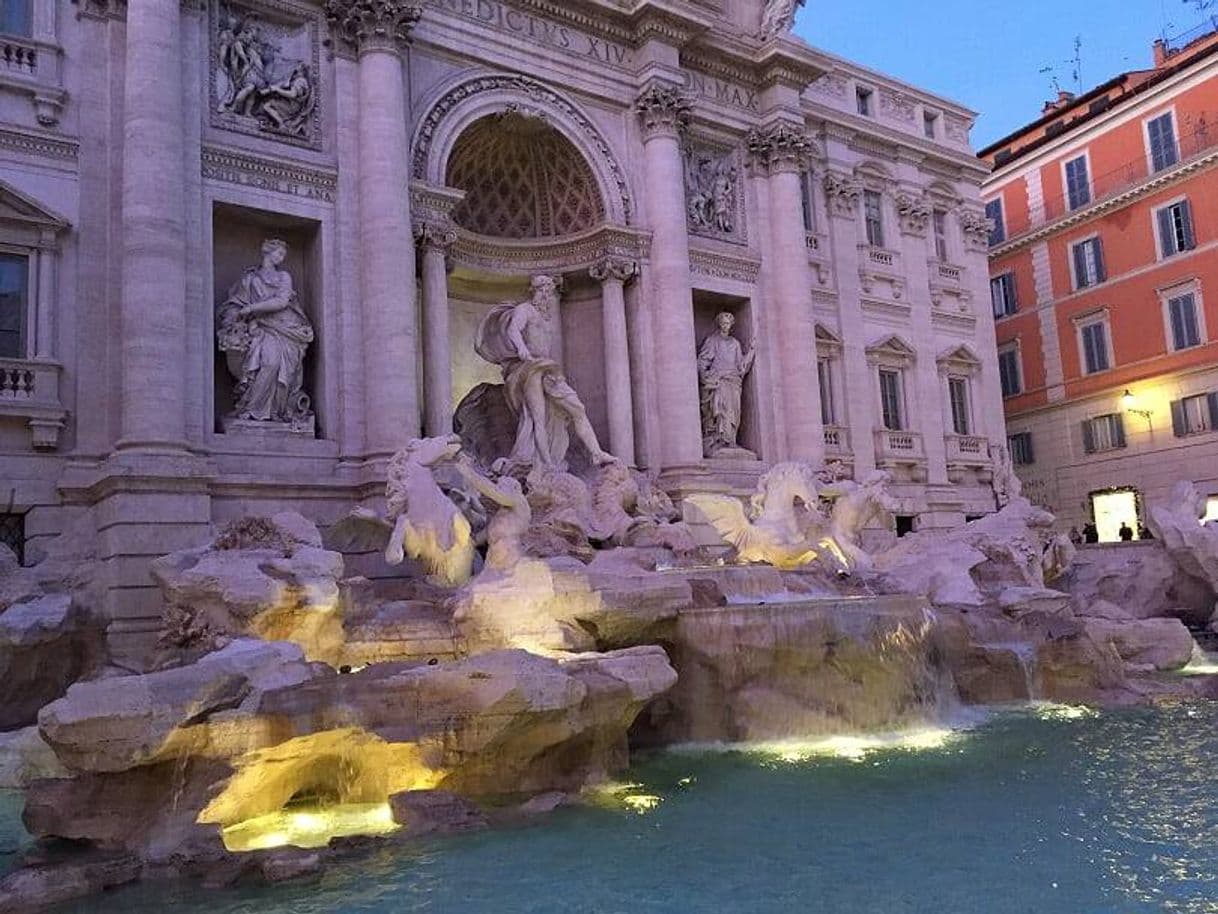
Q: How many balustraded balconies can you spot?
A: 8